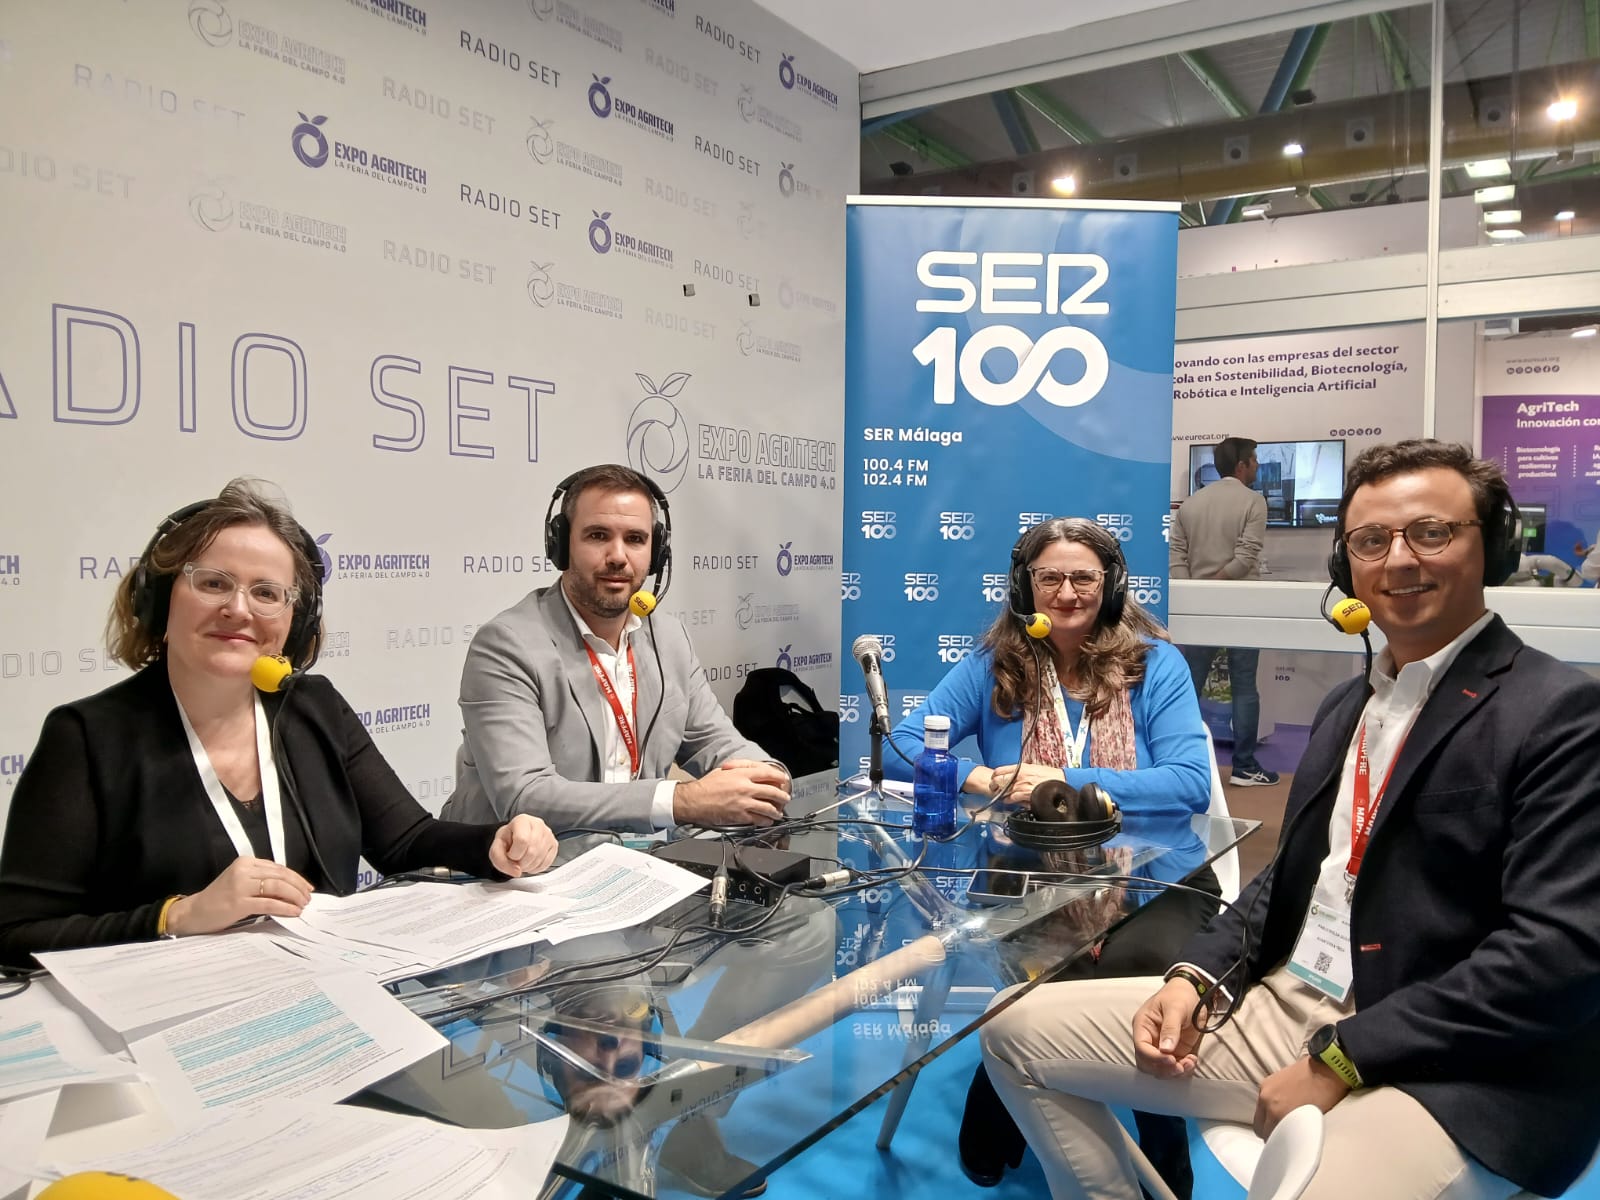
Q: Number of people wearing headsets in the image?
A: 4